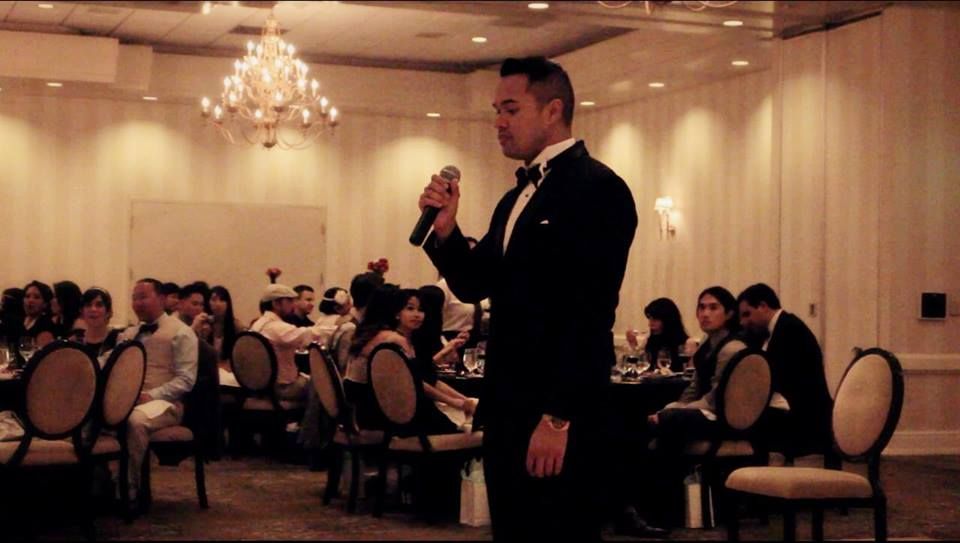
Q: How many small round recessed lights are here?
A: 10